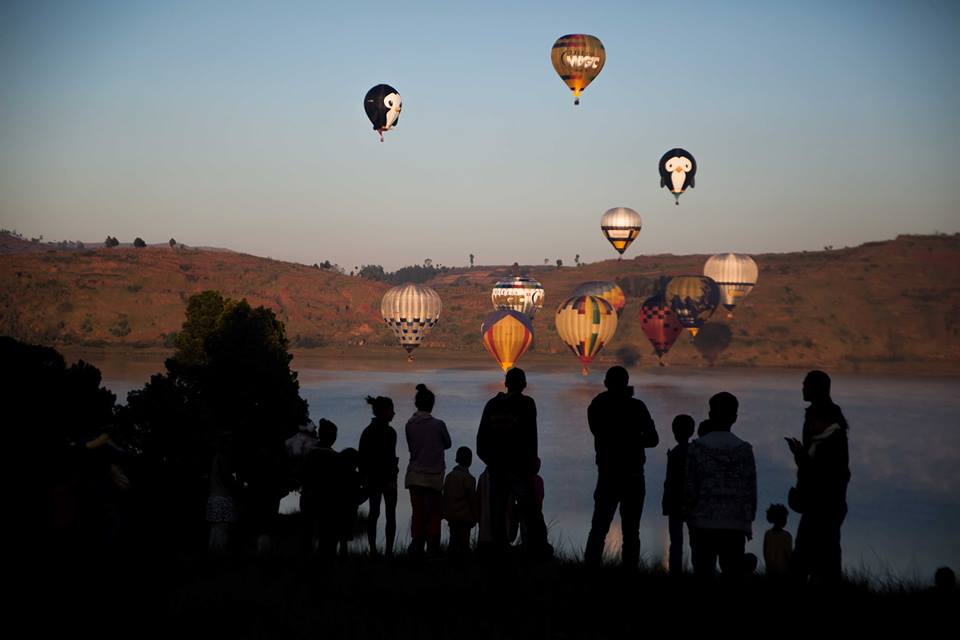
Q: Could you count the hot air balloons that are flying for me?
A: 12